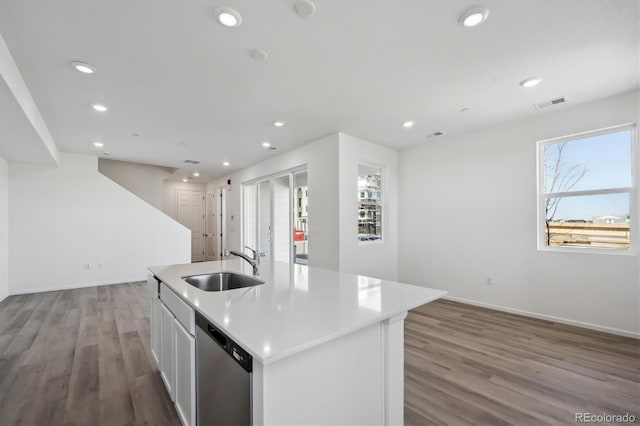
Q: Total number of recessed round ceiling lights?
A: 12